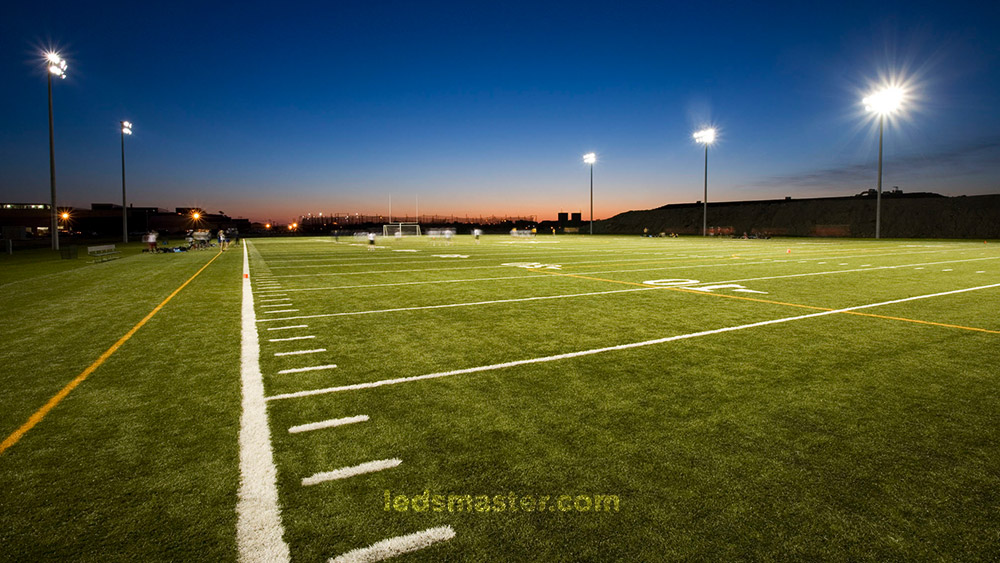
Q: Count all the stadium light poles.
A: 5